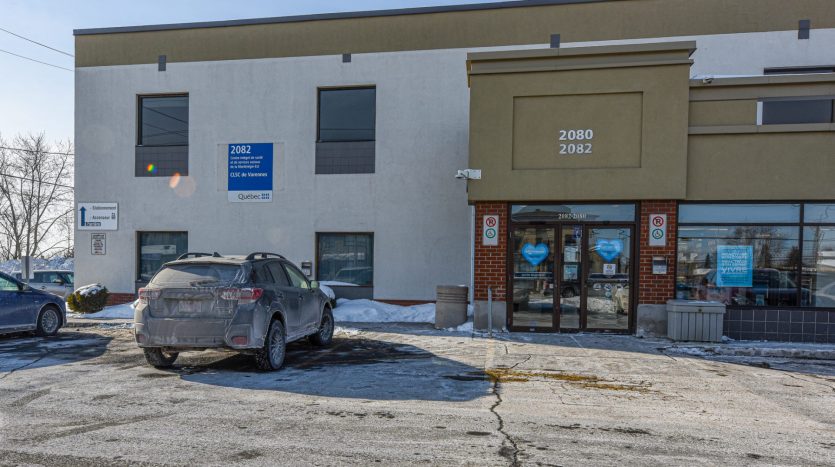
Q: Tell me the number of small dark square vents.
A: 4